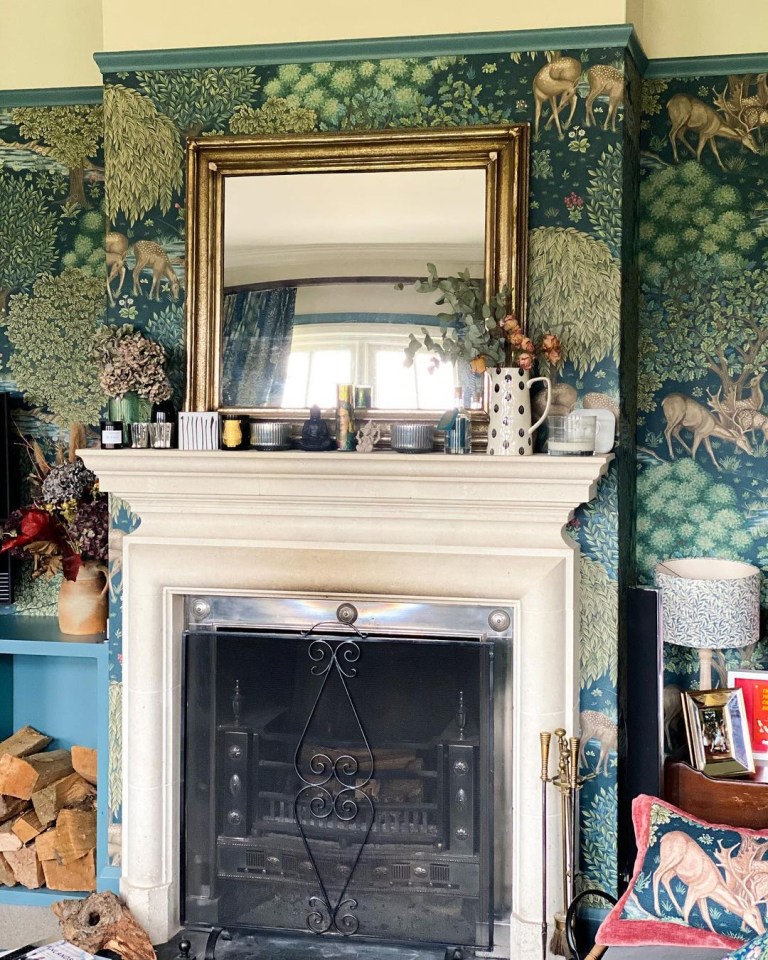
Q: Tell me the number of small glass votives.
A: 2